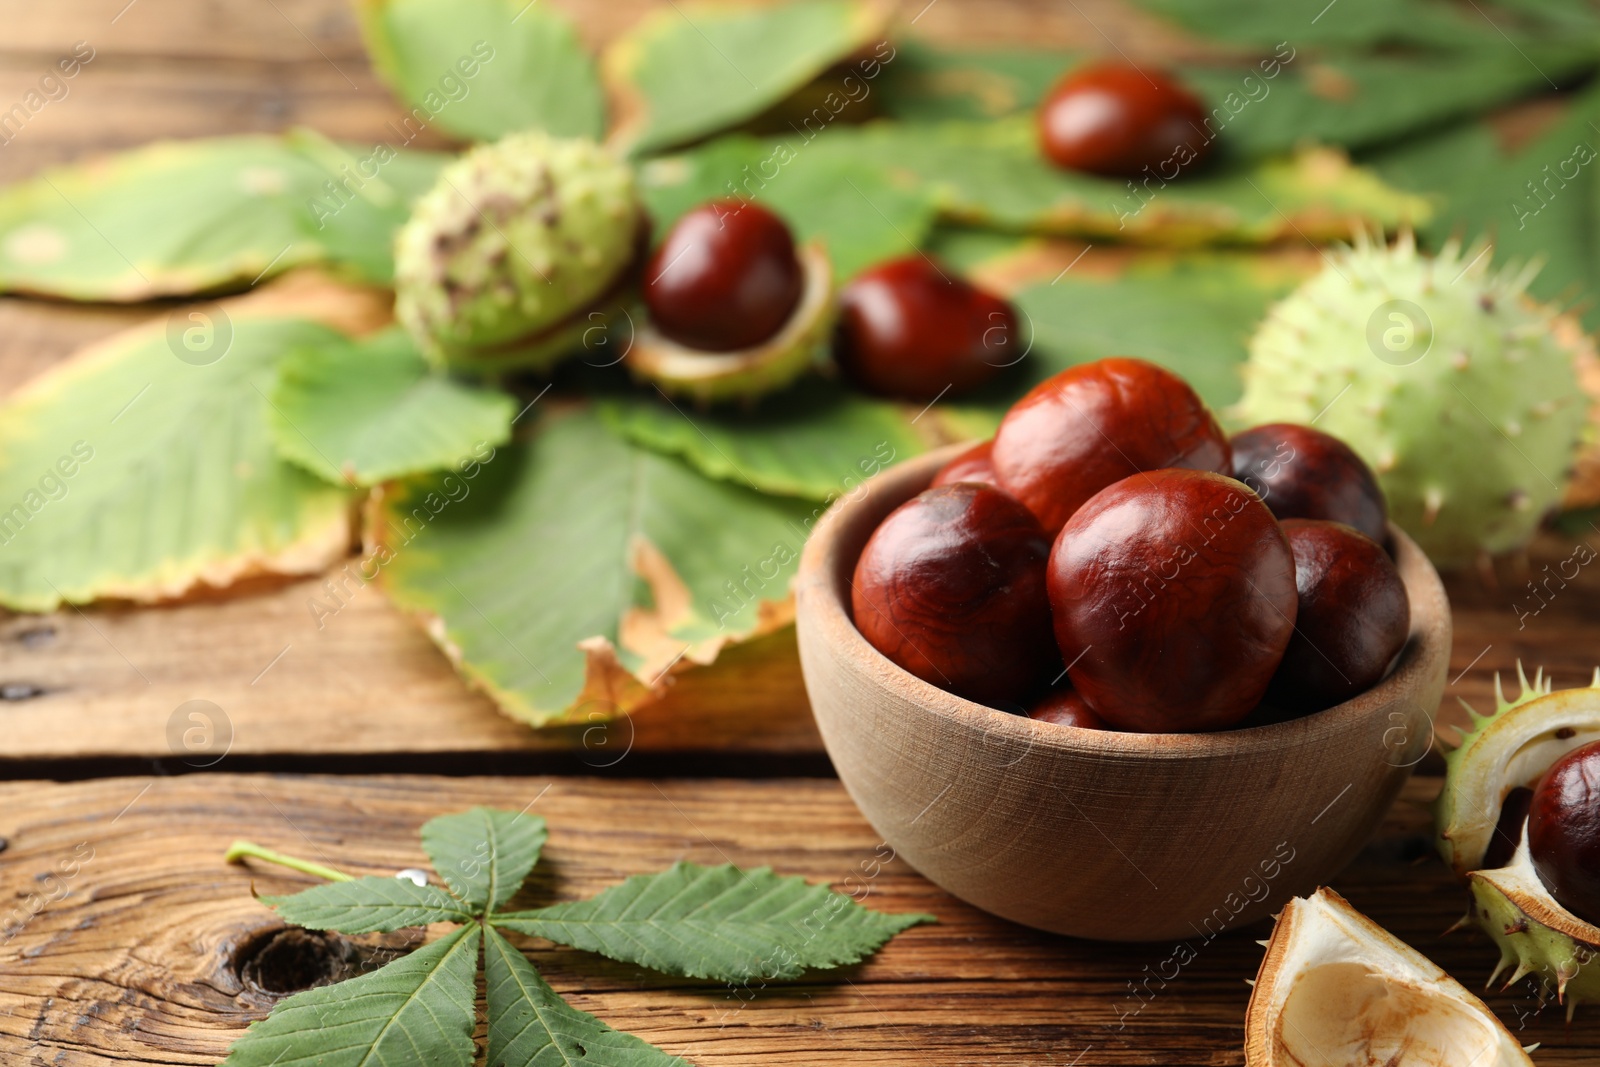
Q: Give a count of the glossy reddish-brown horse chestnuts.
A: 11